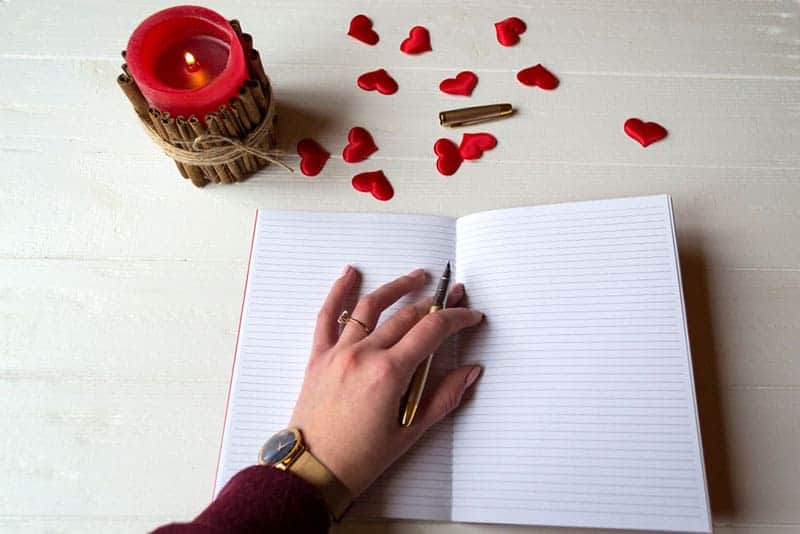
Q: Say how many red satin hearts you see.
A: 12